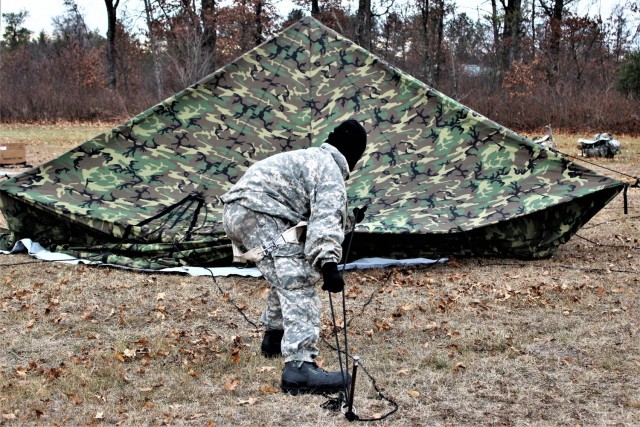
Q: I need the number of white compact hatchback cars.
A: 0